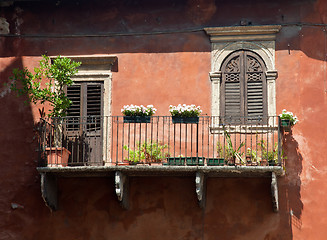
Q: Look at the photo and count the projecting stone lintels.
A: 2